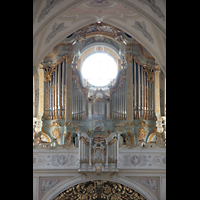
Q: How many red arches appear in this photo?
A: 0